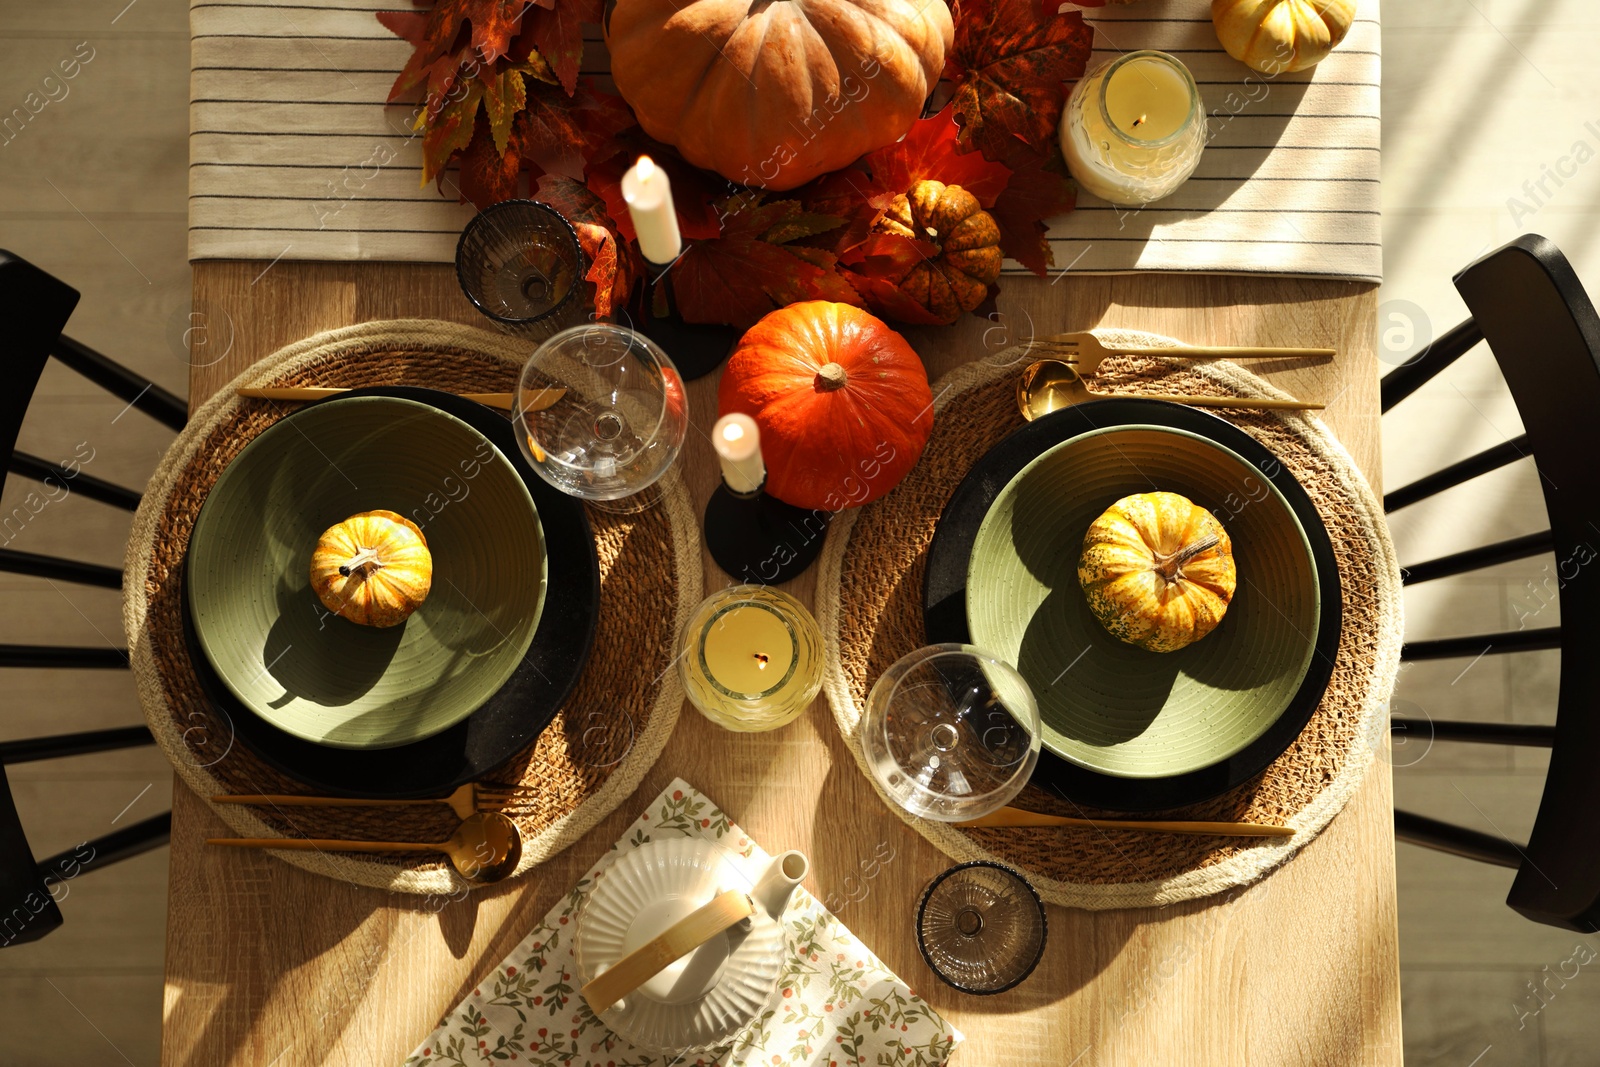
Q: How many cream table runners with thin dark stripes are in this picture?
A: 1